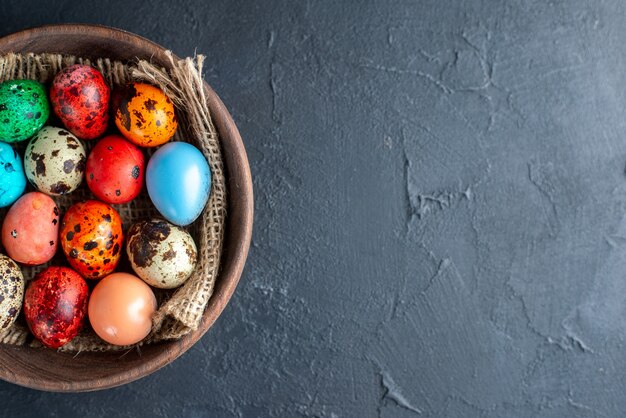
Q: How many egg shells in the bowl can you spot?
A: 13